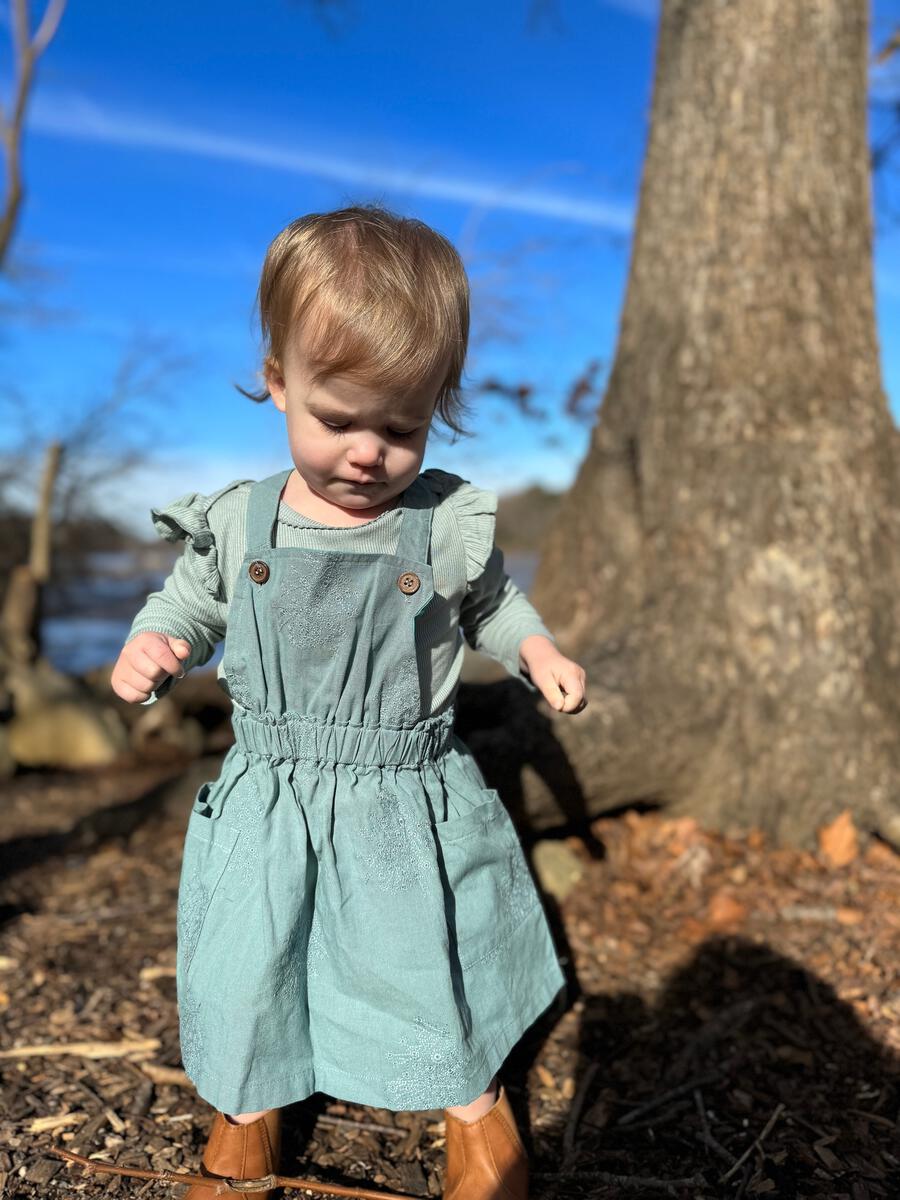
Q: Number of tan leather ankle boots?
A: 2